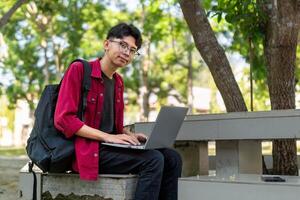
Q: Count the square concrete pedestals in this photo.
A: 2